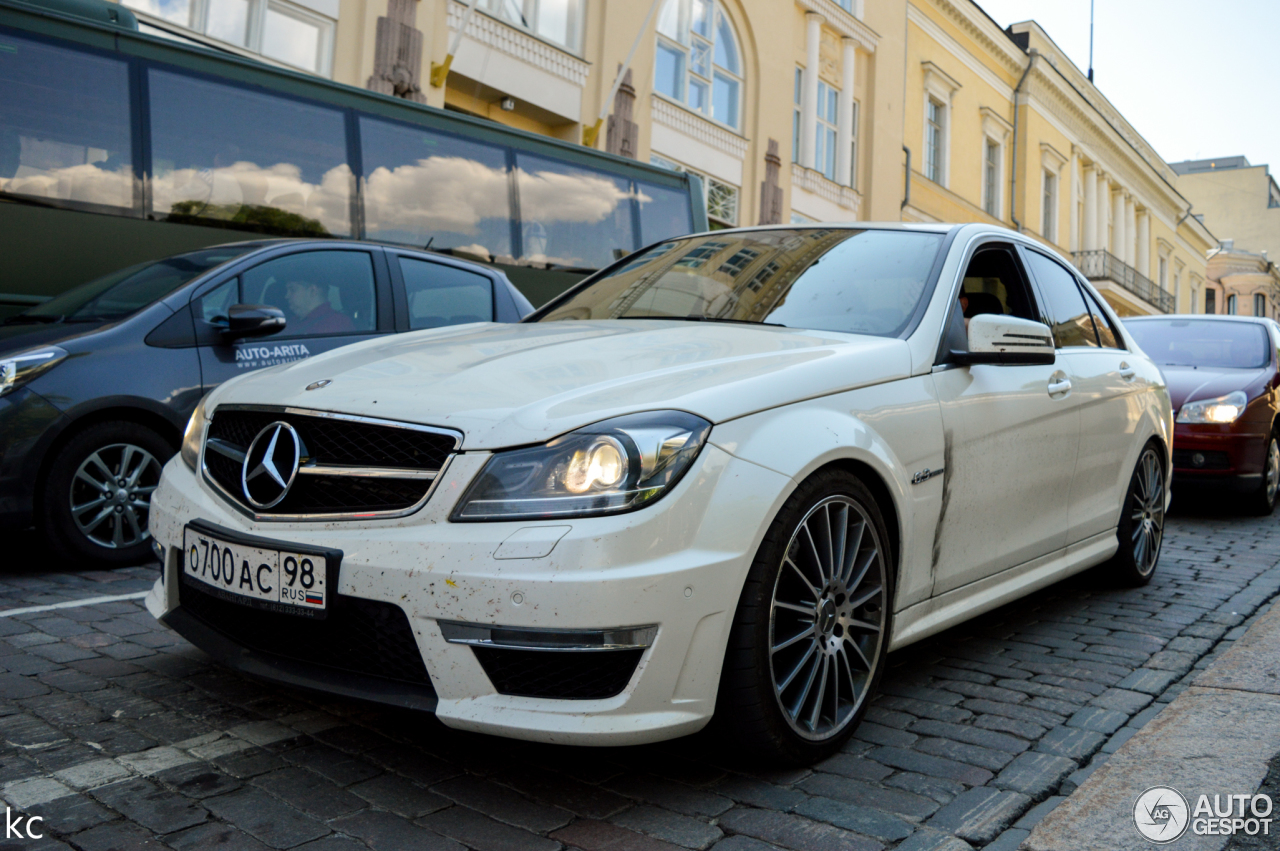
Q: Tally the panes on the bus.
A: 5